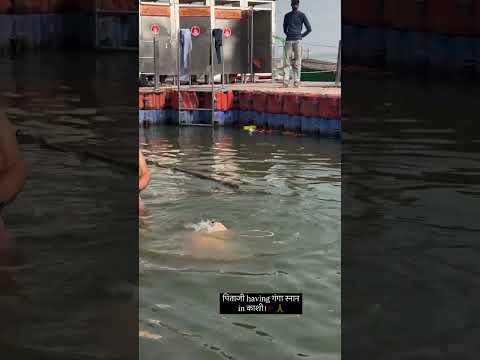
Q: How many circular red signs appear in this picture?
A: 3